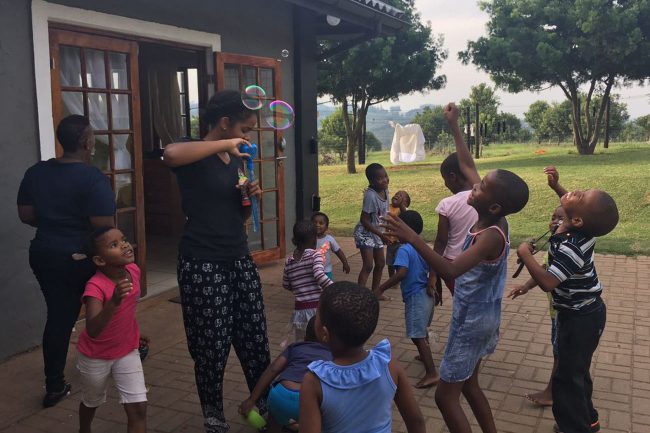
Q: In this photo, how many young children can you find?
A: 12